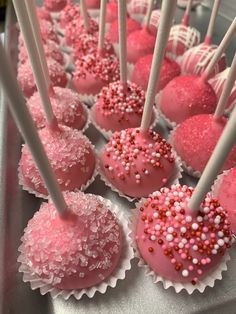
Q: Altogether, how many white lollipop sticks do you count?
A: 13